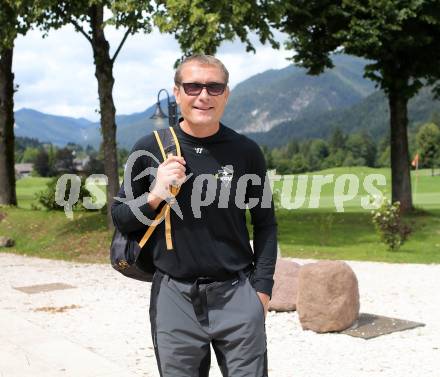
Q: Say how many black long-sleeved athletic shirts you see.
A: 1